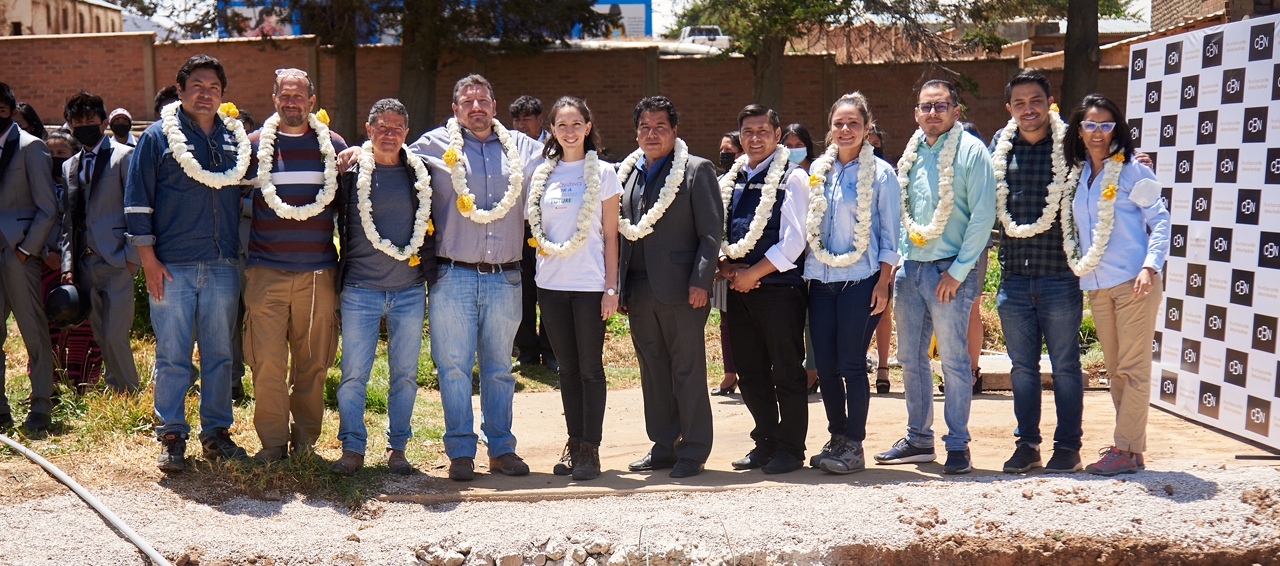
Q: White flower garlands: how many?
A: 11